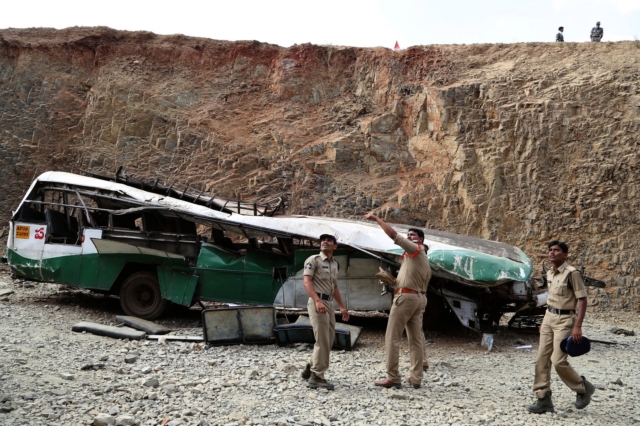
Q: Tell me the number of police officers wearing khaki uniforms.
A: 3